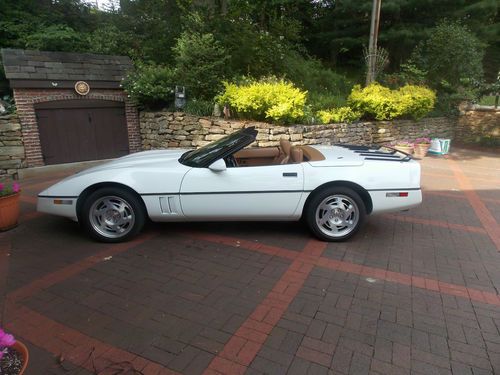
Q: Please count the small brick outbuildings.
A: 1